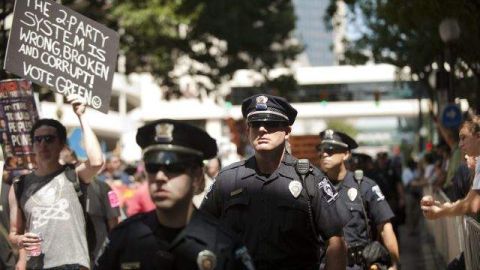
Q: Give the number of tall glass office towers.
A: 1